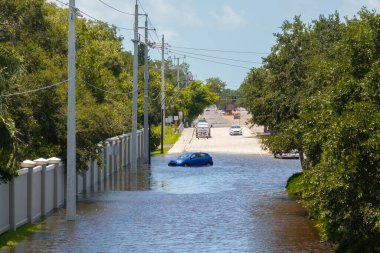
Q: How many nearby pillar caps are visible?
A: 3